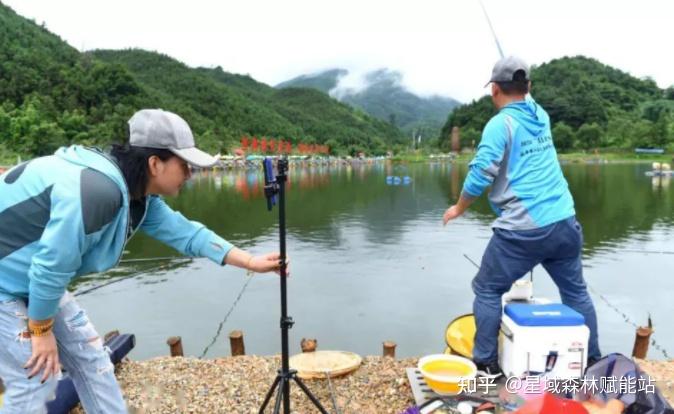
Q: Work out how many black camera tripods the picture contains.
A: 1